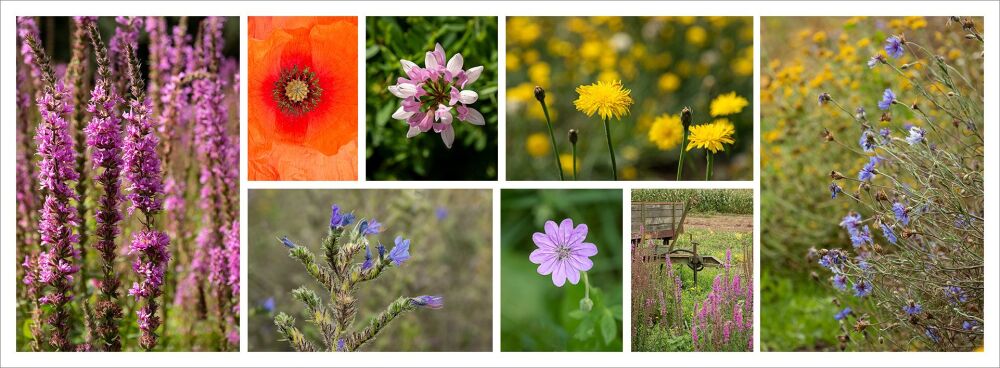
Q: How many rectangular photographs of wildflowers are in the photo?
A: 8